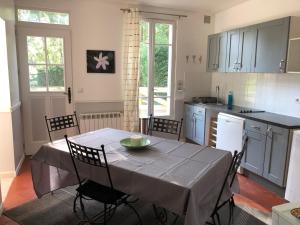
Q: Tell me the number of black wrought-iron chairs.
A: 4